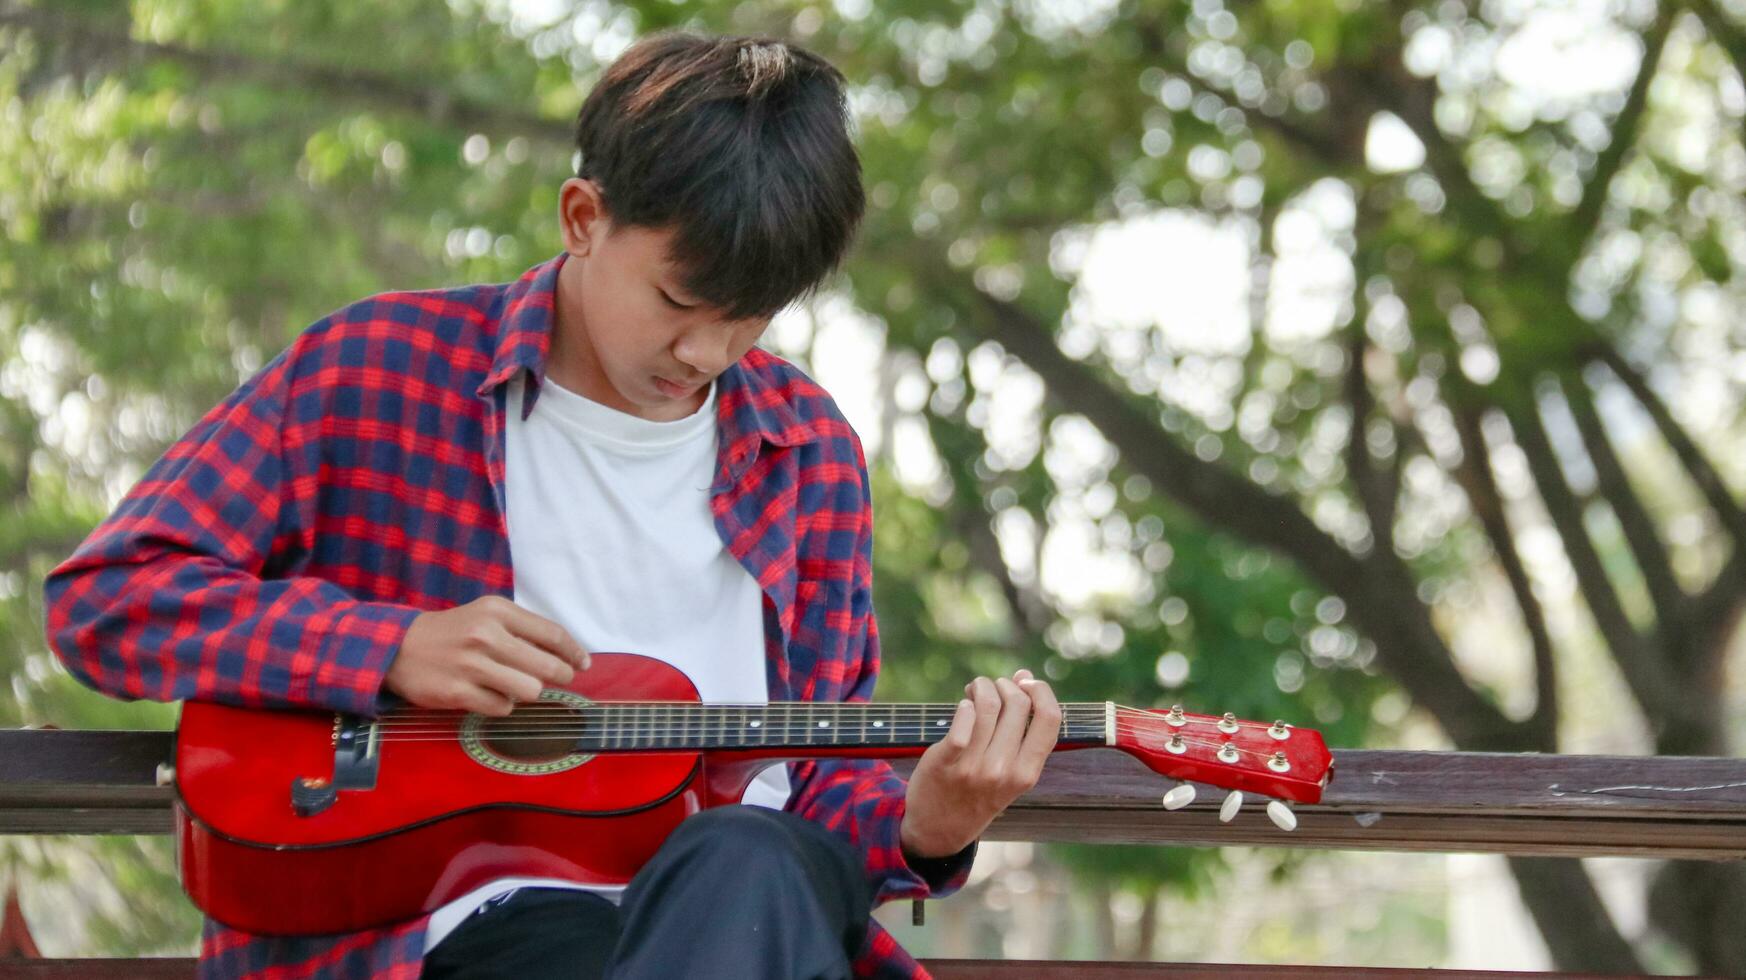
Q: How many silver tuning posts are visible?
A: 6